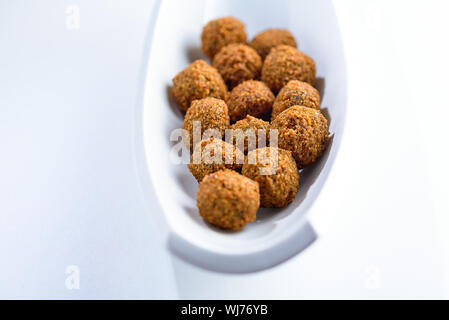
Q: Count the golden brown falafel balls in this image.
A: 13